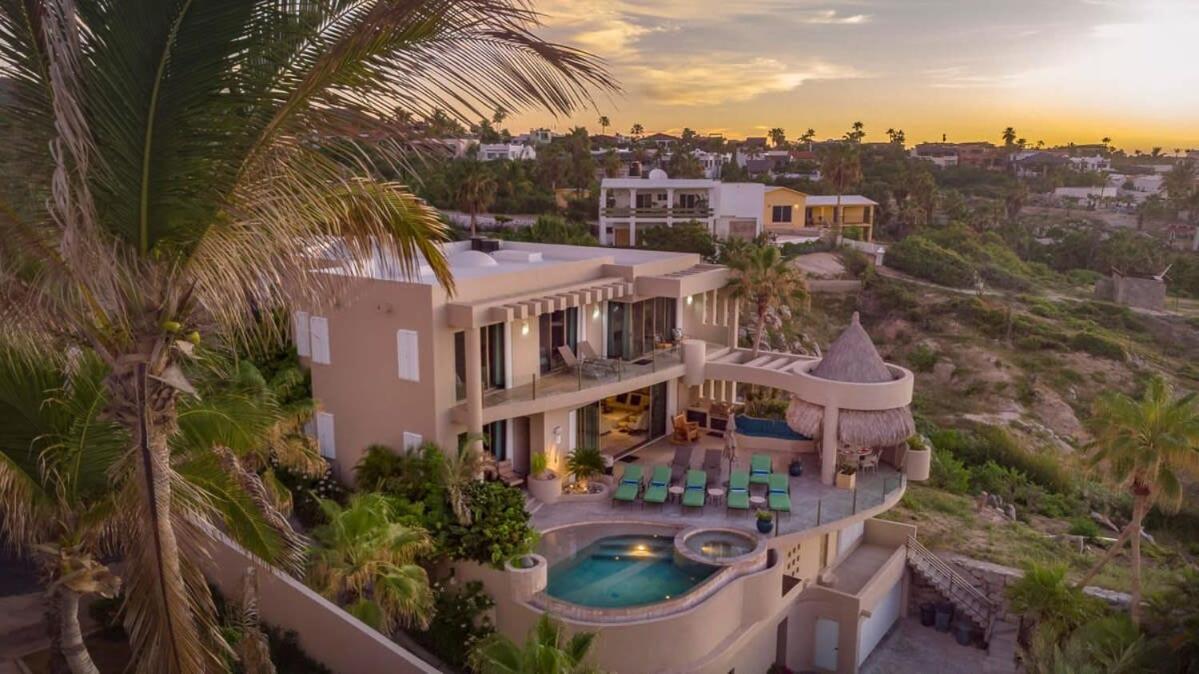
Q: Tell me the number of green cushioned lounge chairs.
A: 6